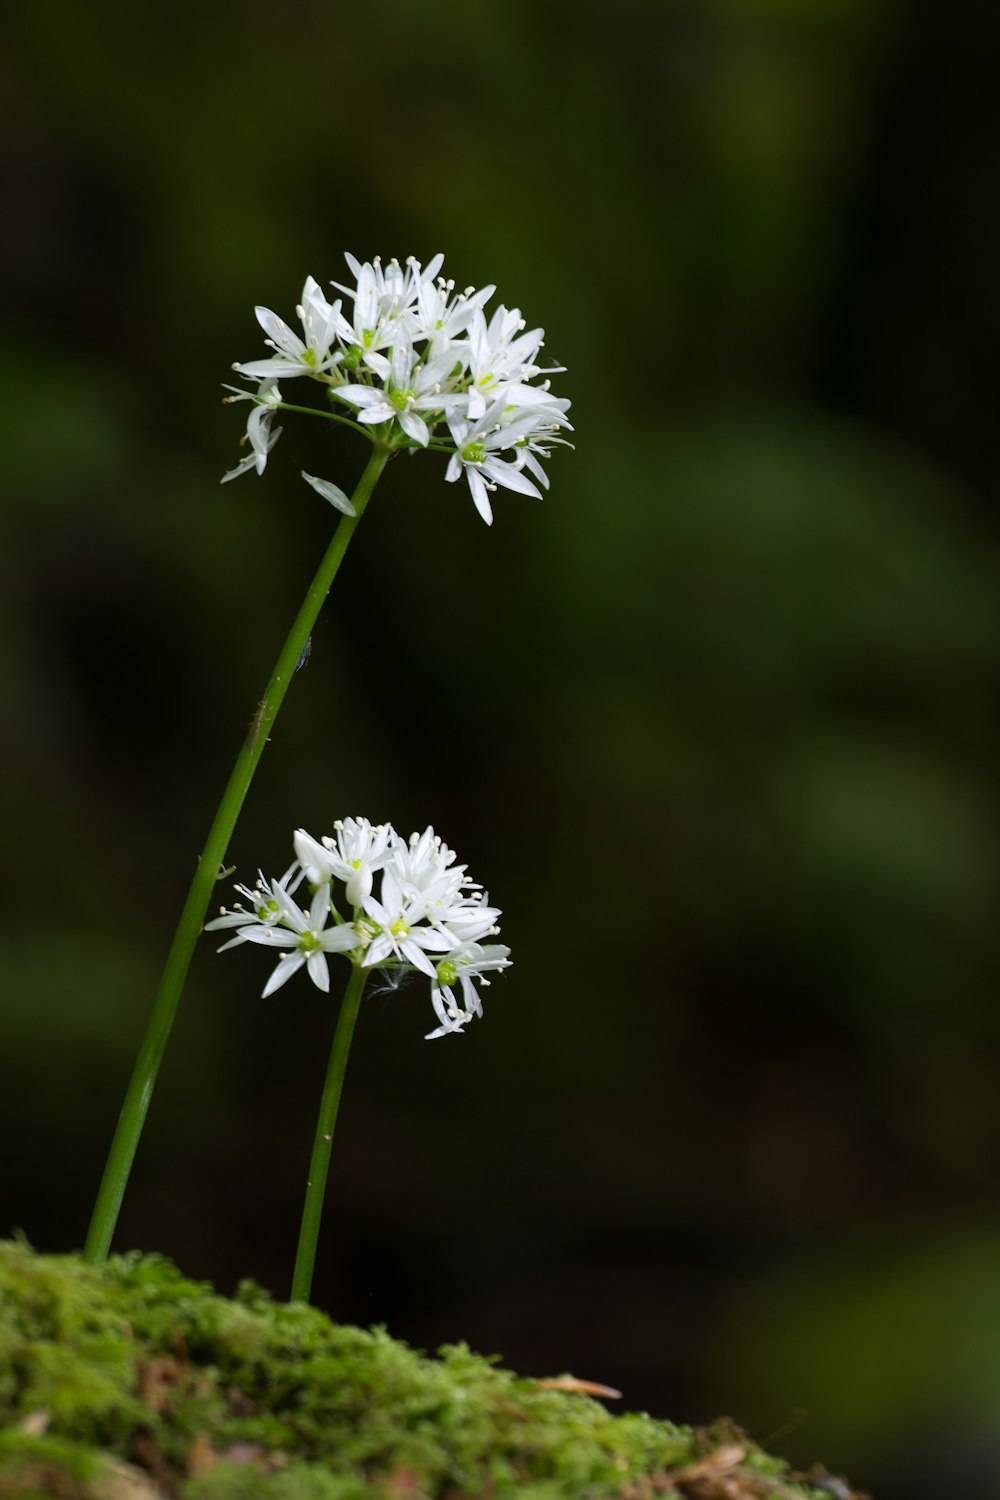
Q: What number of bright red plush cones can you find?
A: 0